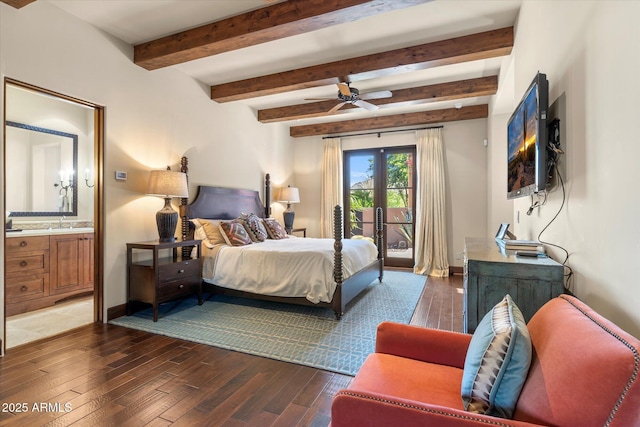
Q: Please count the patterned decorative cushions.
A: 4